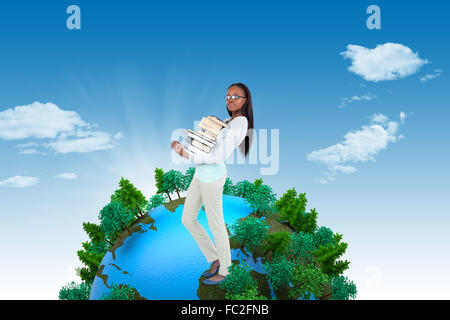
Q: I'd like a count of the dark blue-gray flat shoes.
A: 2